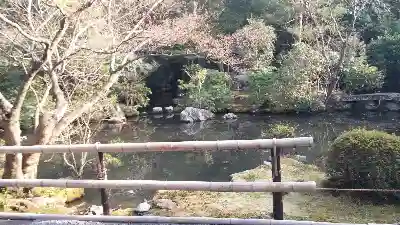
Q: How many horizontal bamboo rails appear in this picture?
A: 3